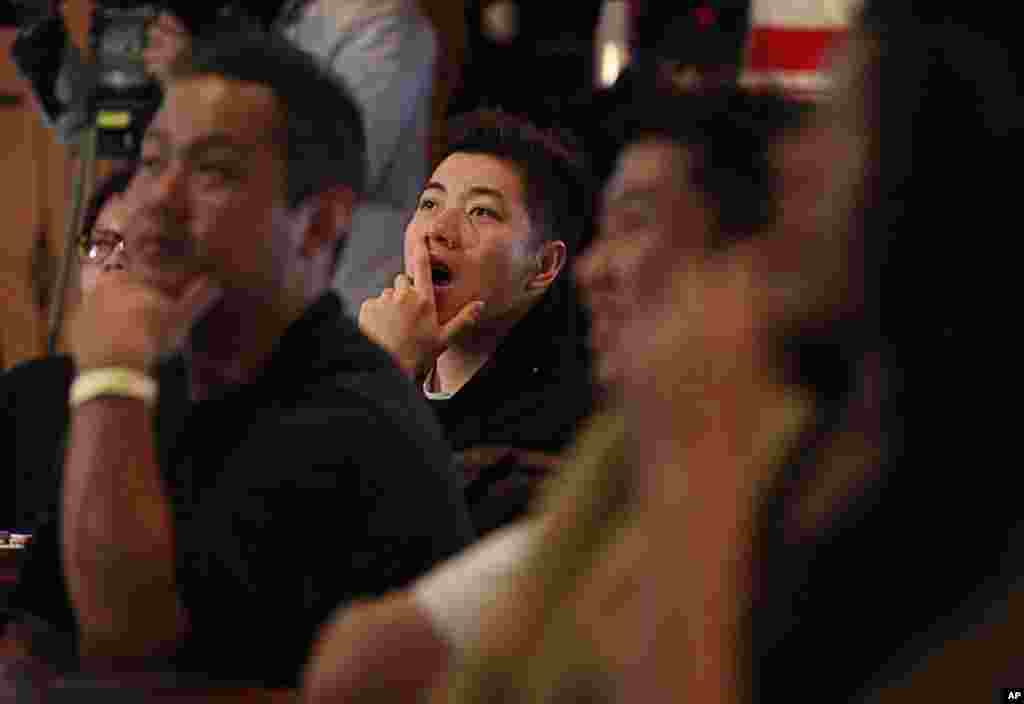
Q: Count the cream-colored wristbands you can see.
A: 1